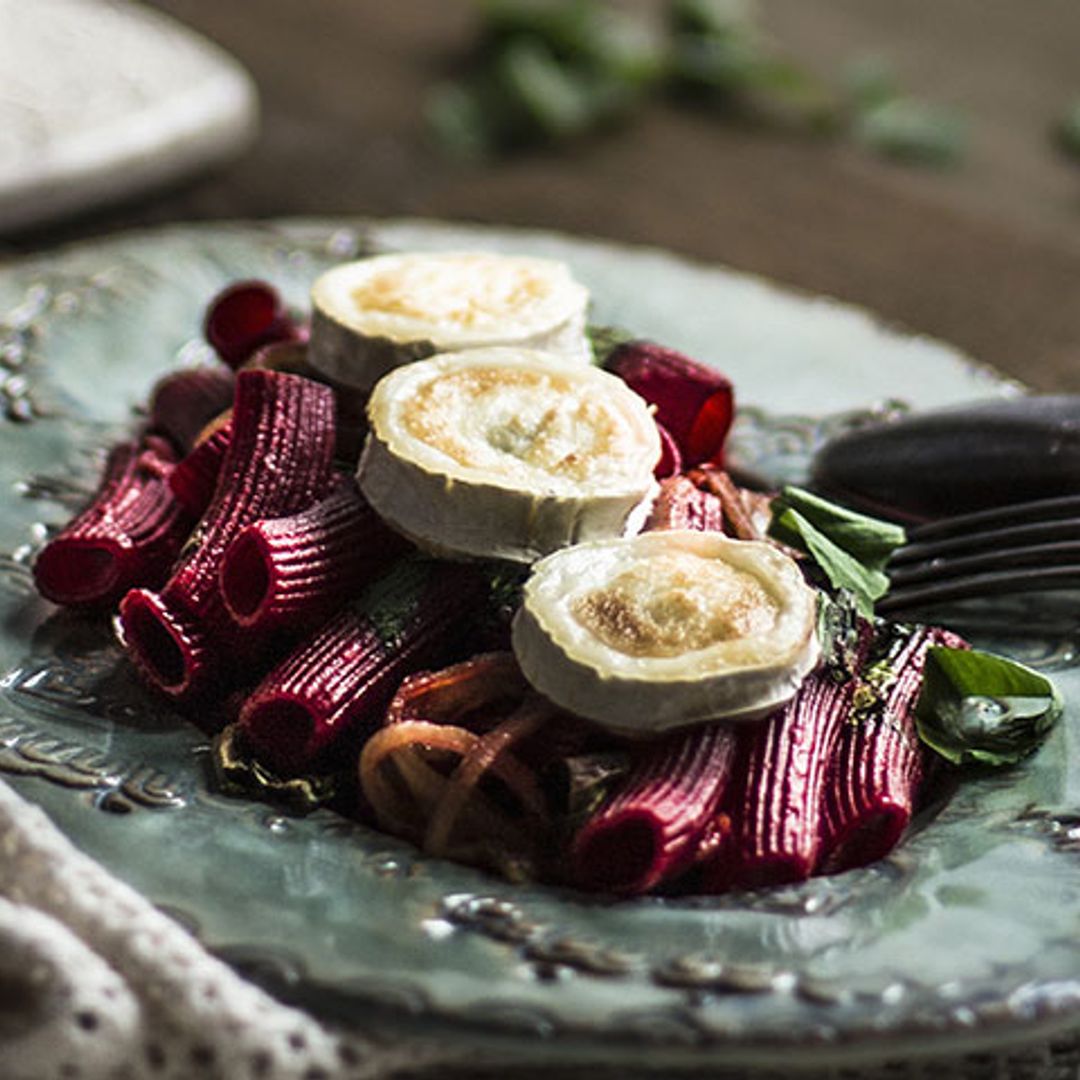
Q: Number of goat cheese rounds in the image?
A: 3